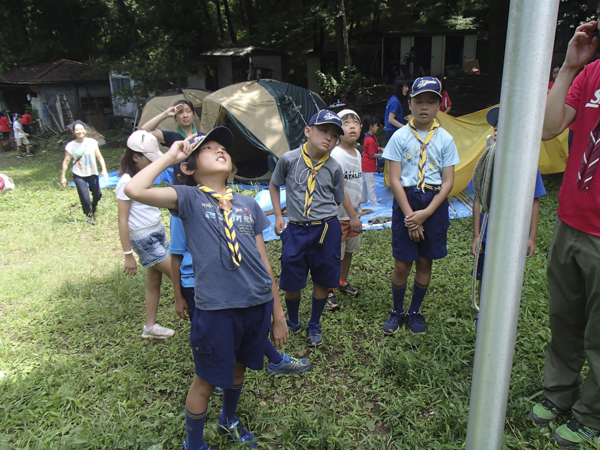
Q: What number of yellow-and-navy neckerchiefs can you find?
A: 3